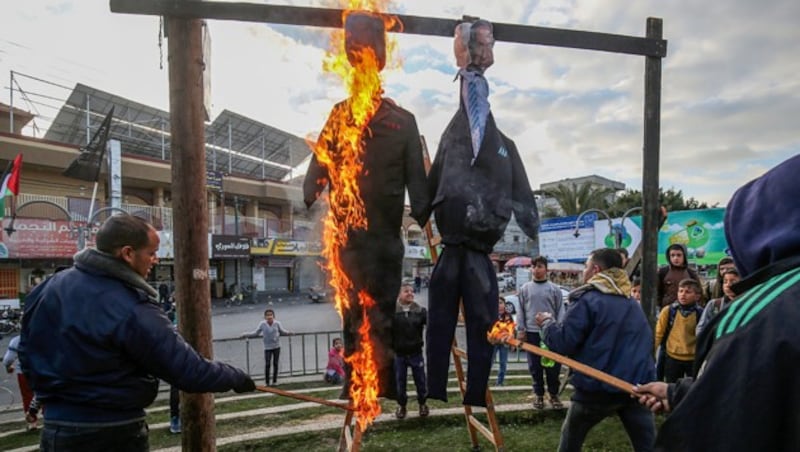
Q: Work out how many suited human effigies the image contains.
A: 2